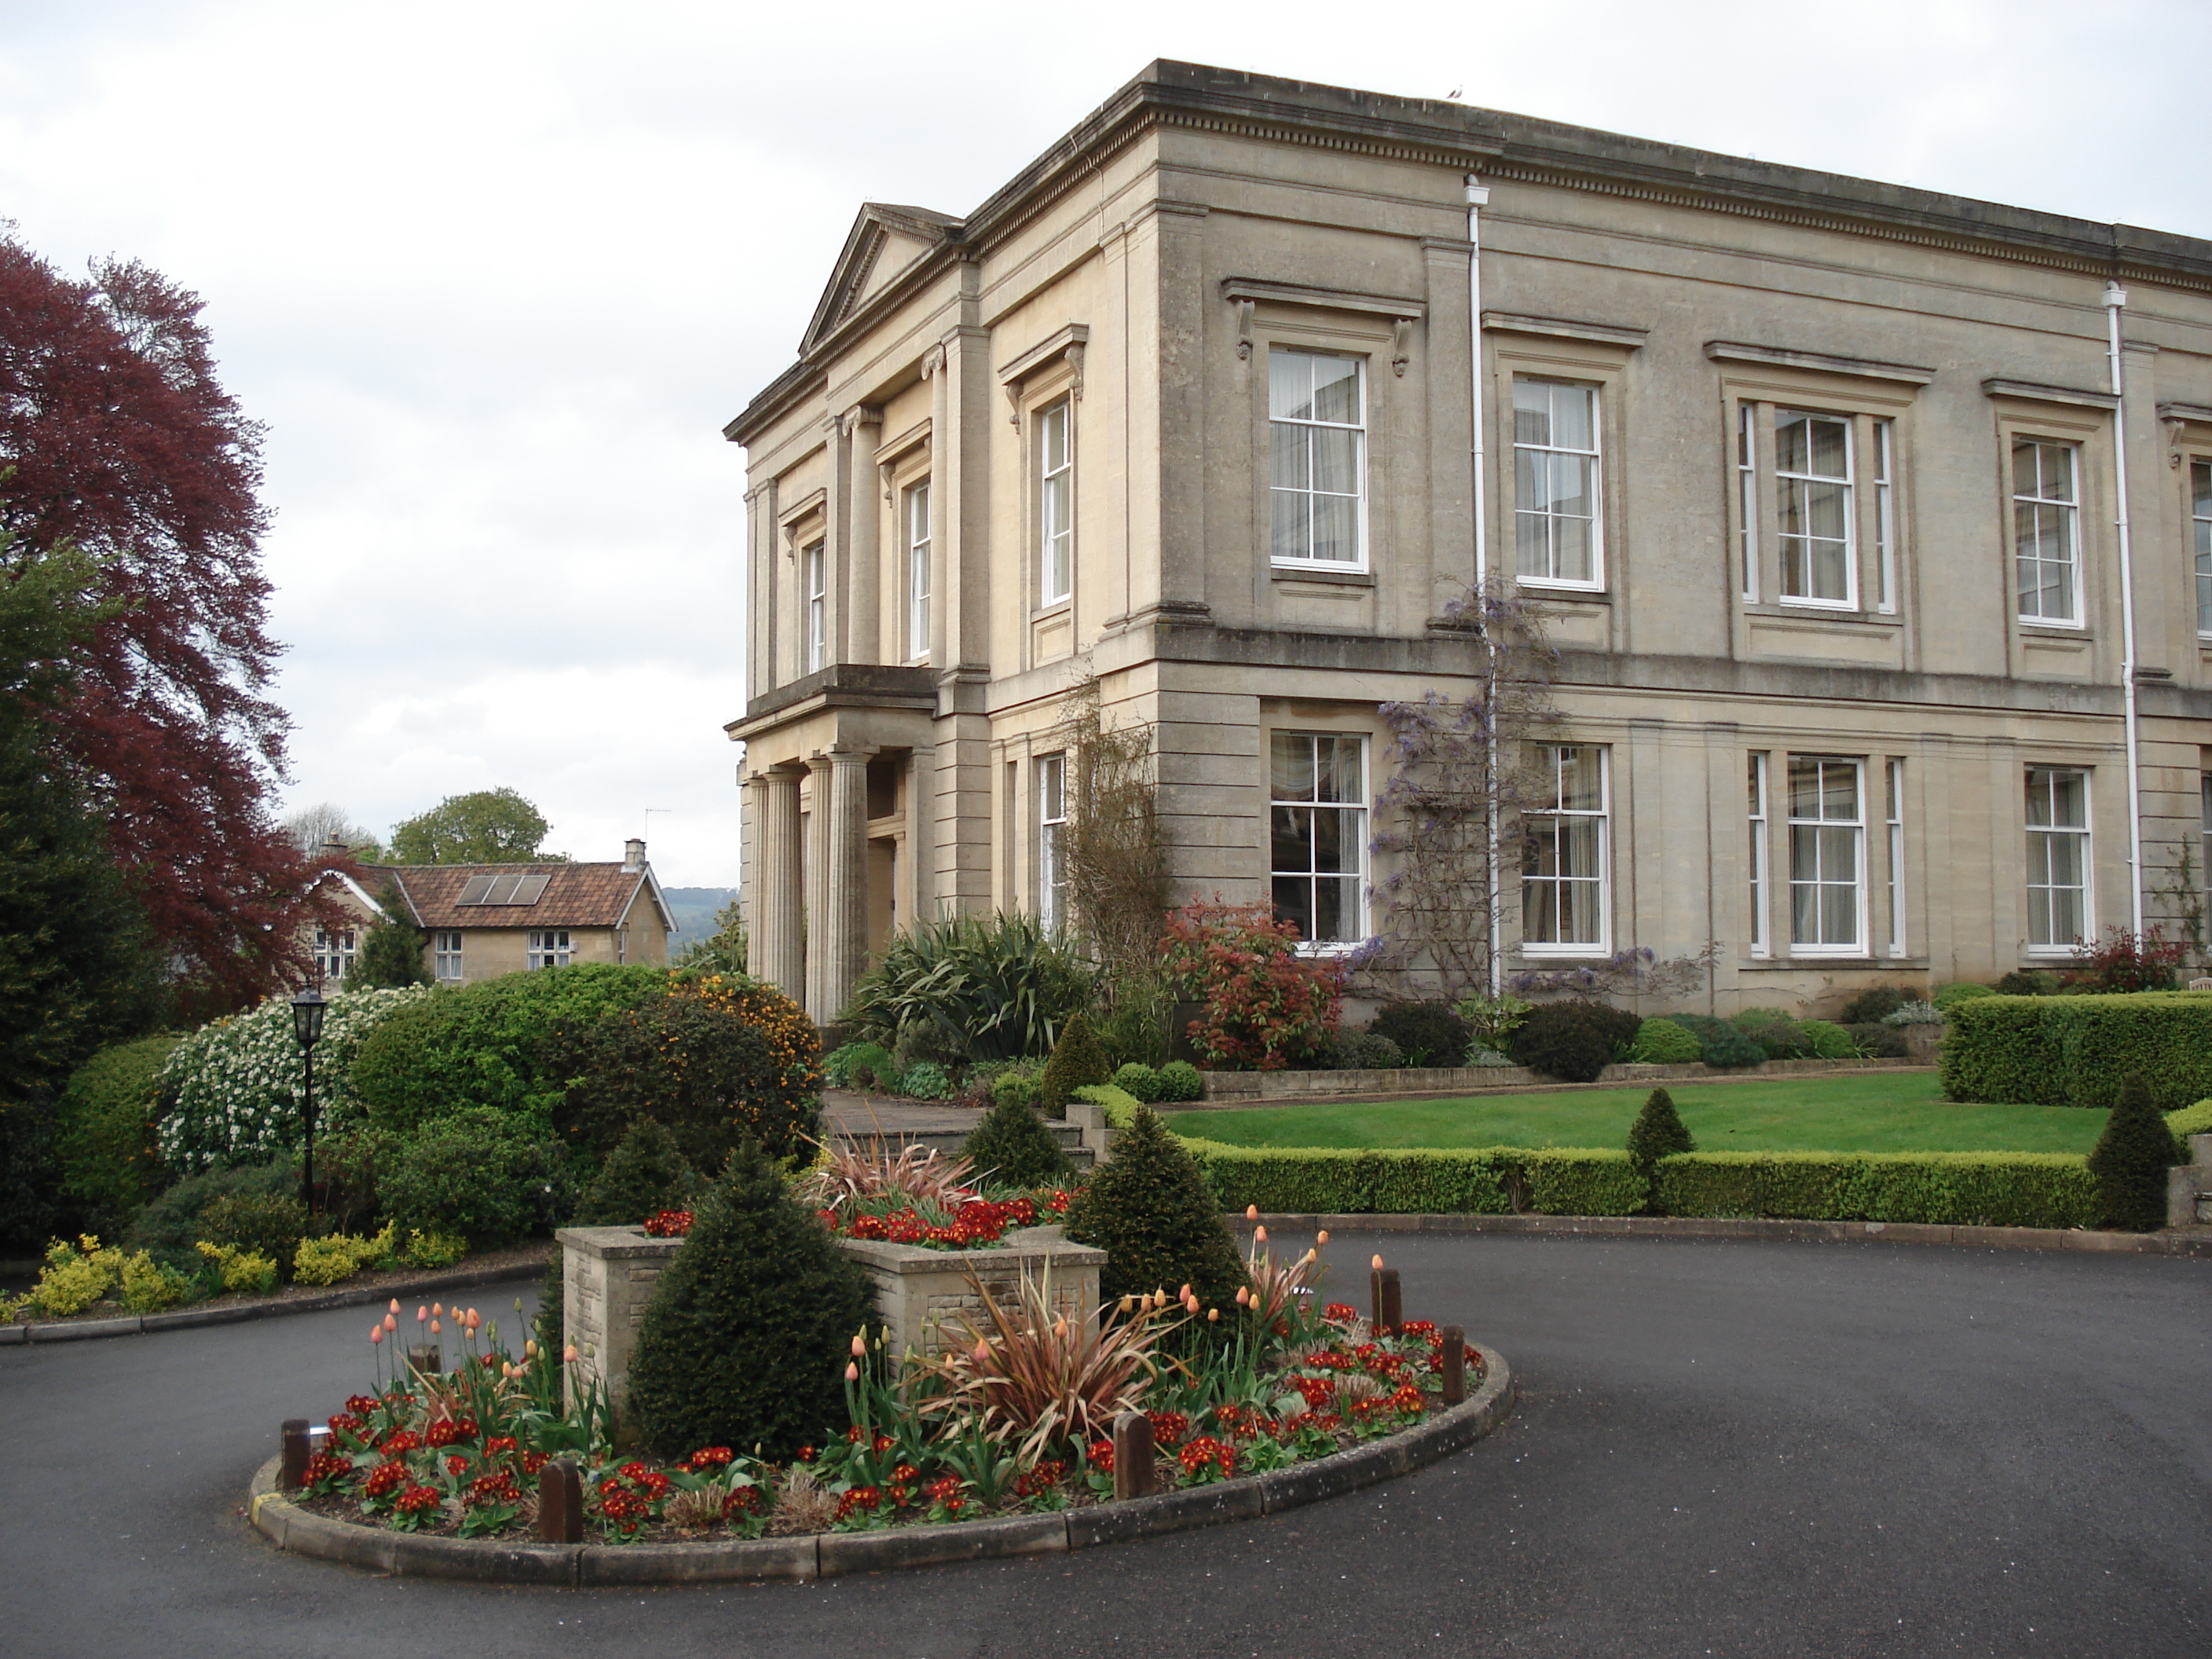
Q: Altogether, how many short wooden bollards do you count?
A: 6